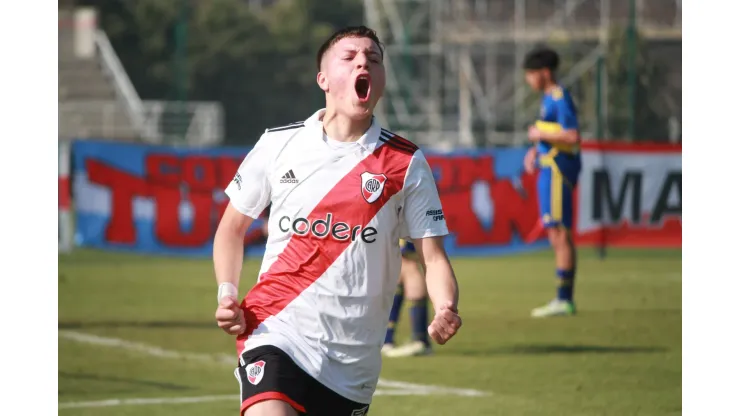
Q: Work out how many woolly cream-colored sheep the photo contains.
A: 0